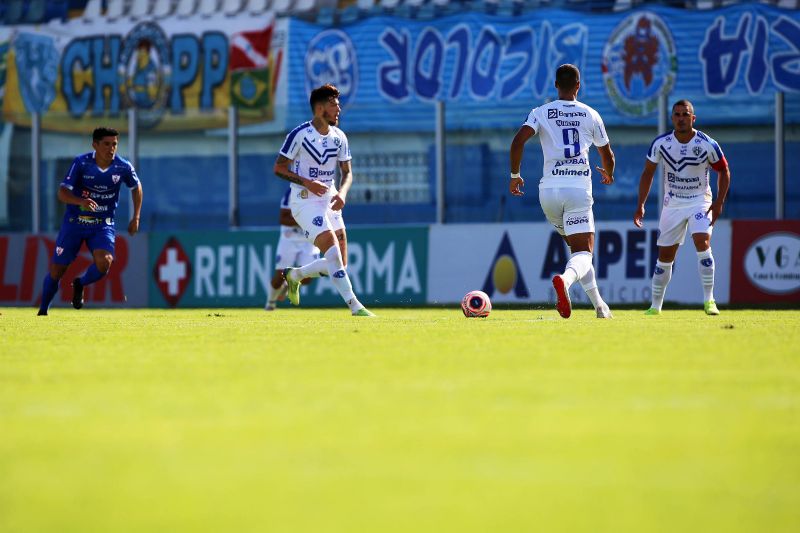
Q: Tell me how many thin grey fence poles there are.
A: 6